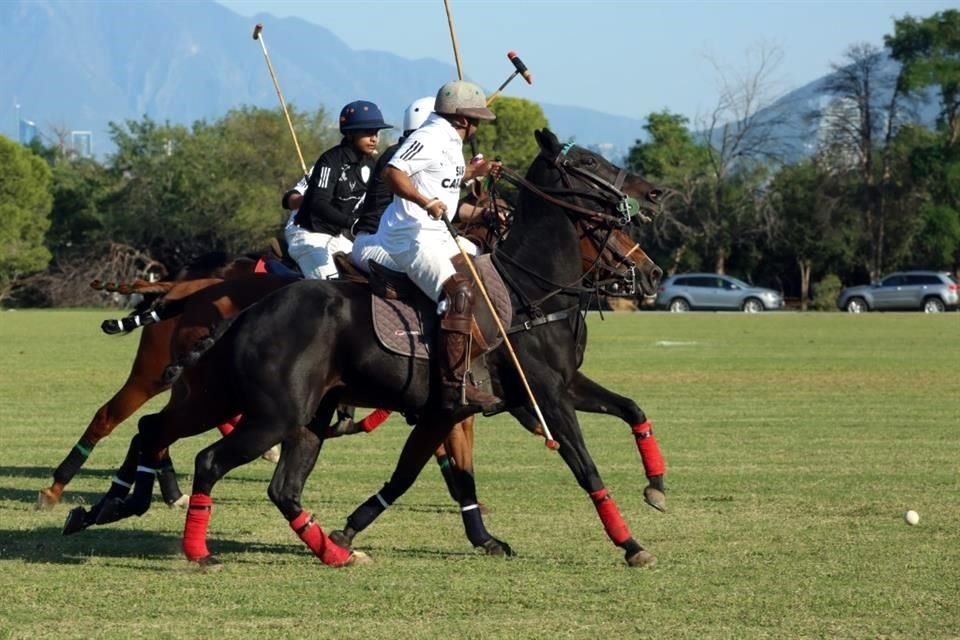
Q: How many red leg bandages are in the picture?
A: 6